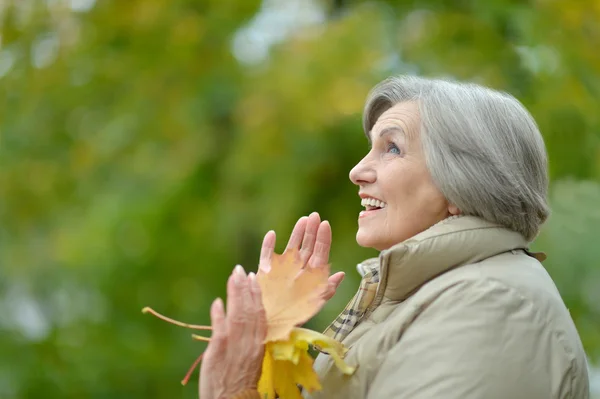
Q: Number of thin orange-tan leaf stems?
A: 3